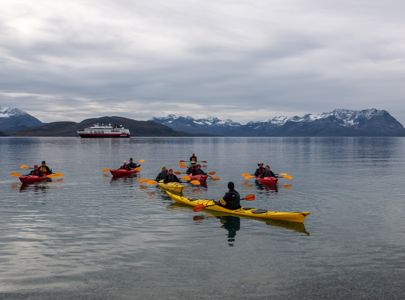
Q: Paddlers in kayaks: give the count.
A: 12